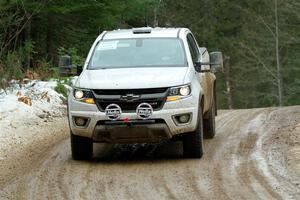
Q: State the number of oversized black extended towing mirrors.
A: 2